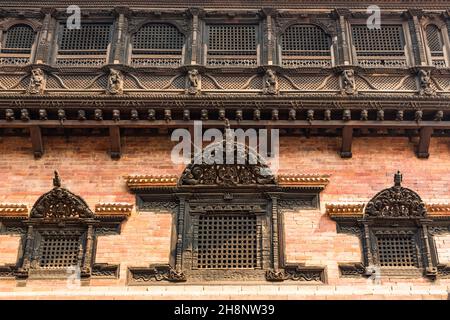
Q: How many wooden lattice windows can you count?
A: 10